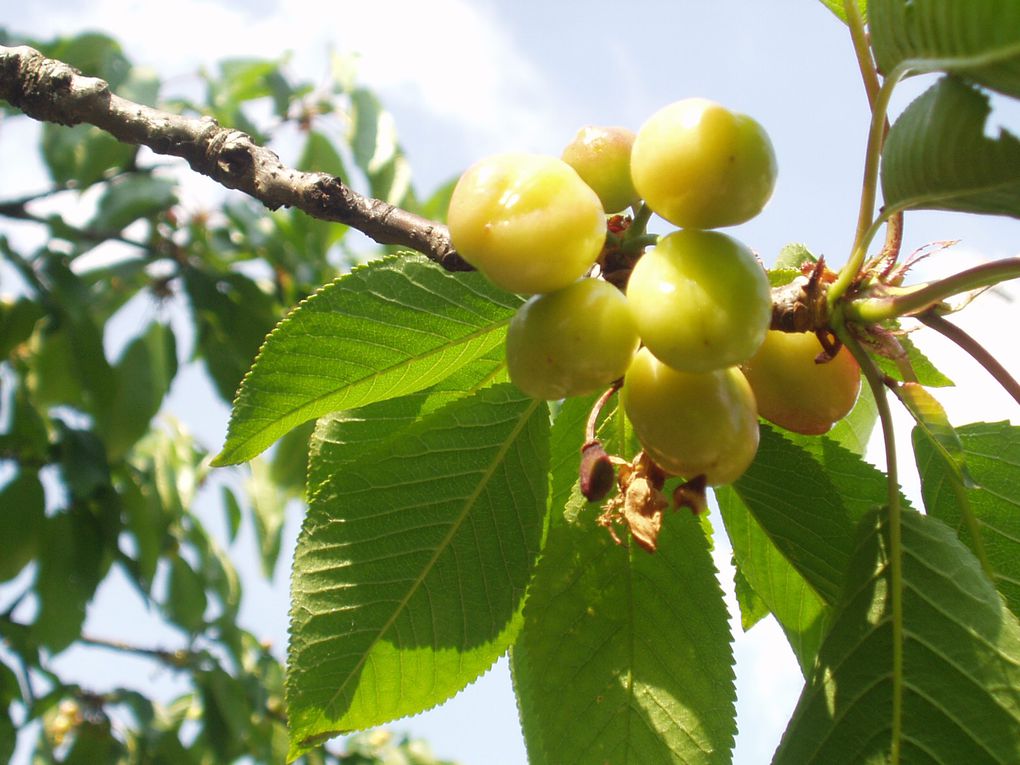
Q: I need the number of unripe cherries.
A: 7